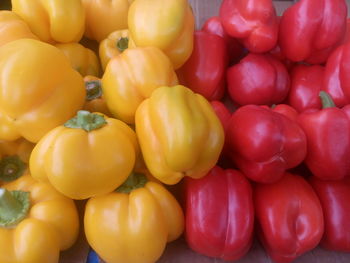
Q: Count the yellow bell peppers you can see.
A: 14